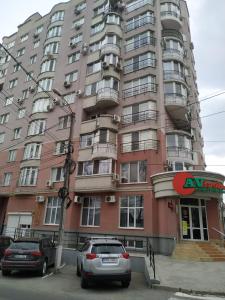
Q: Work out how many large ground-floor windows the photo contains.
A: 3